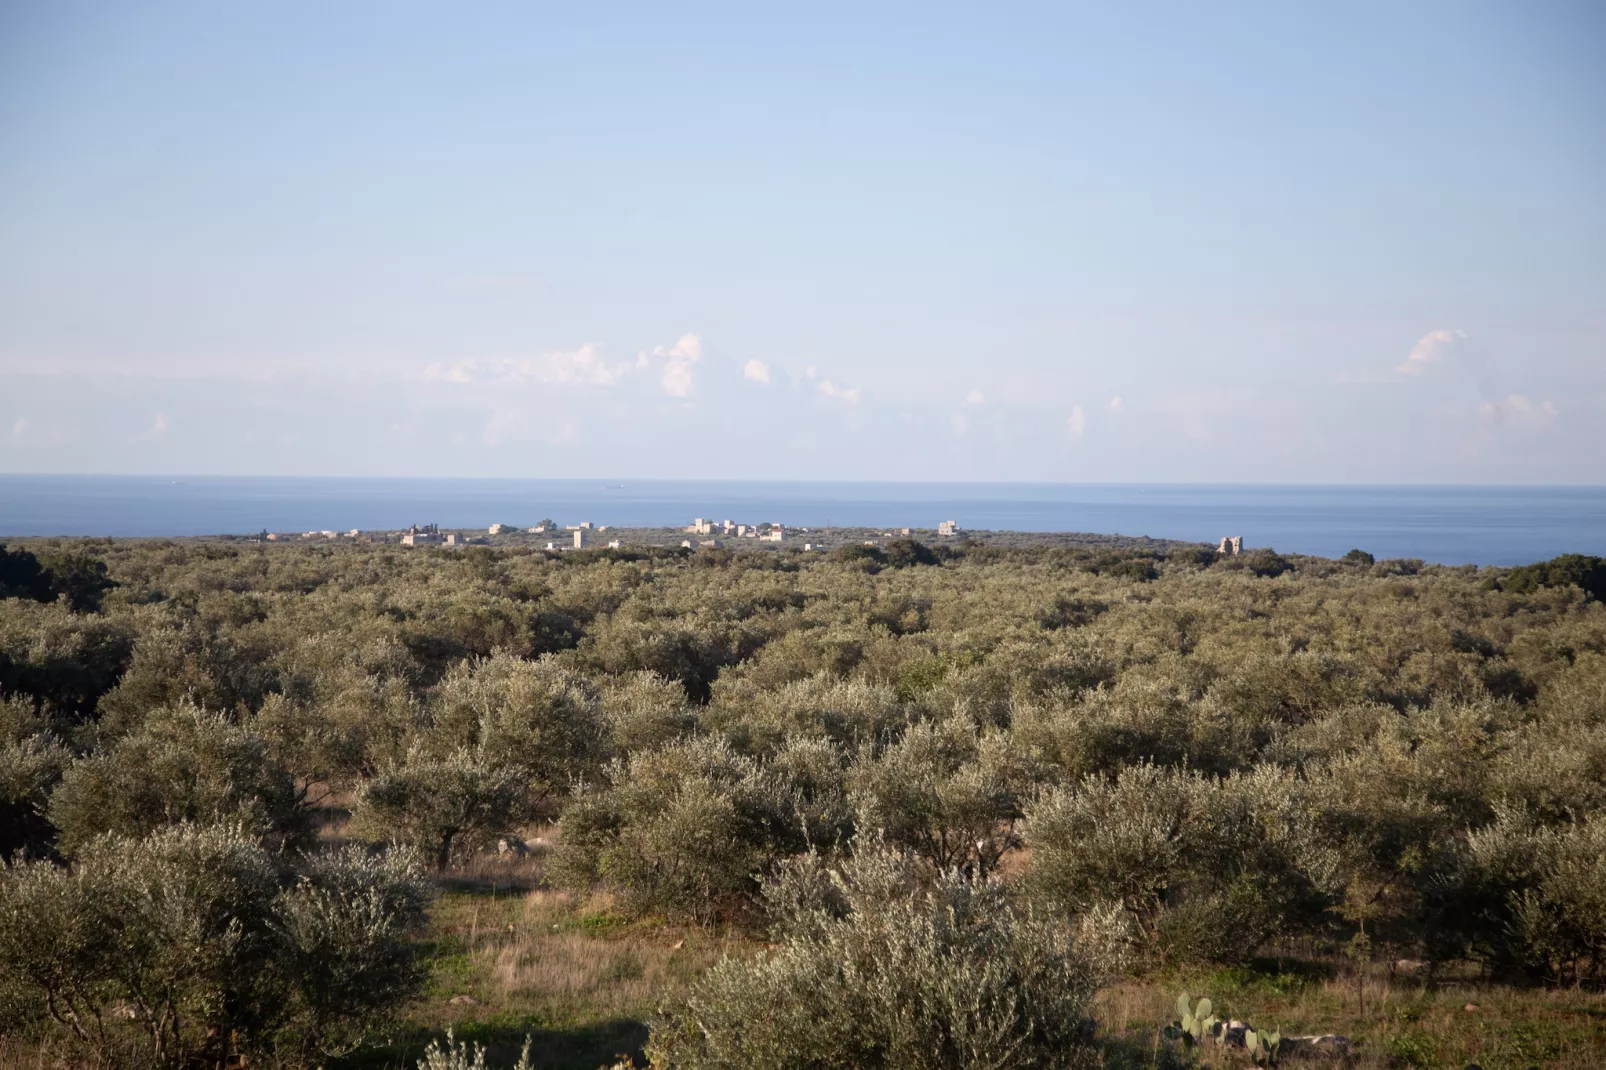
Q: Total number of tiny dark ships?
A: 2